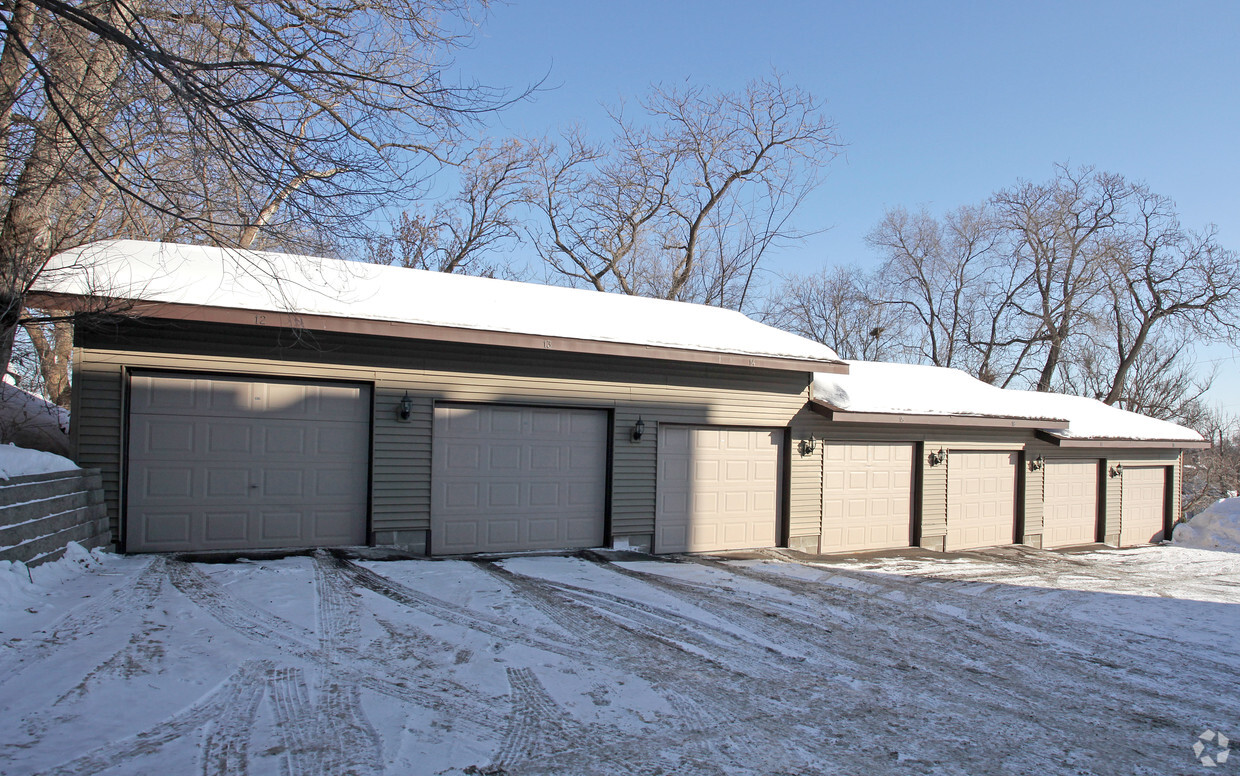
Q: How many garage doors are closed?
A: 7